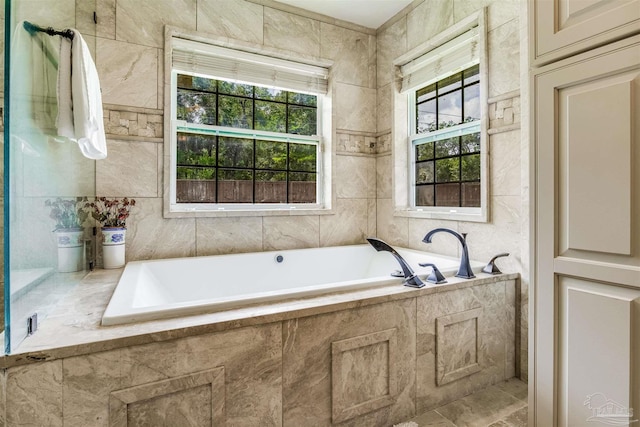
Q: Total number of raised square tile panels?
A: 3